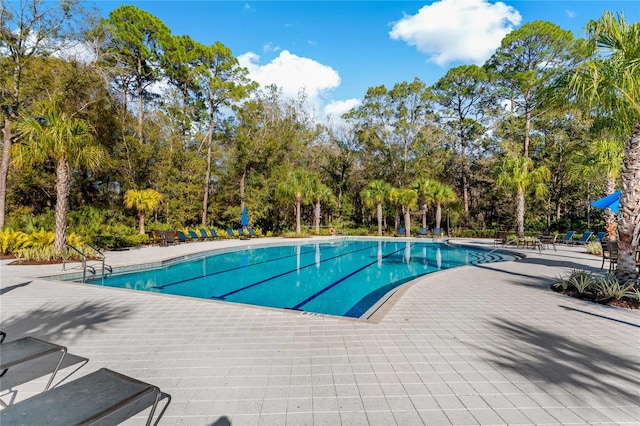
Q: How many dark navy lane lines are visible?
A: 3